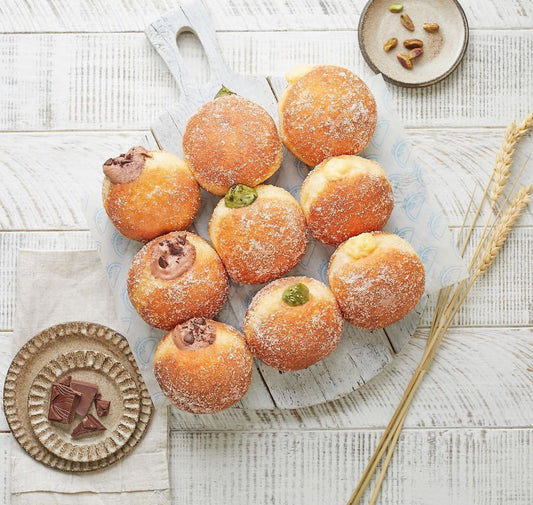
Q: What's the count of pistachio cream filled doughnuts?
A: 3